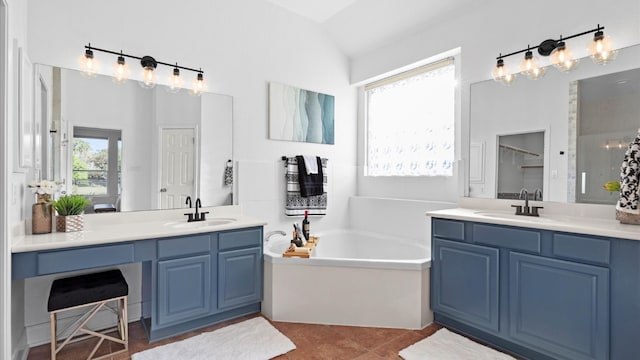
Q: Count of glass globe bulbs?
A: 9